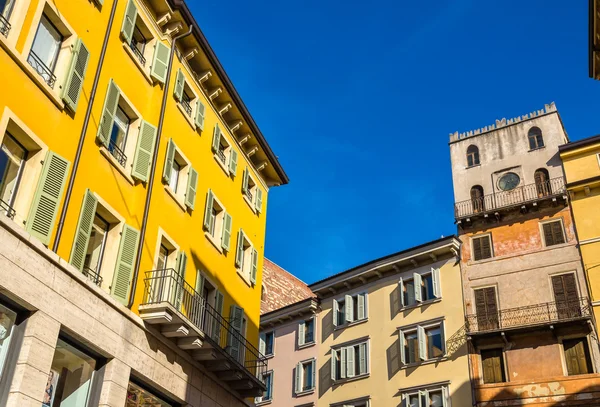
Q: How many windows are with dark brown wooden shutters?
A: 6